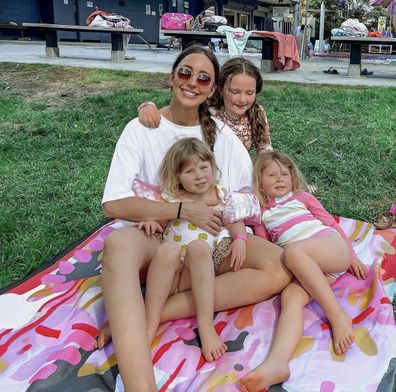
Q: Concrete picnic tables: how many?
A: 3